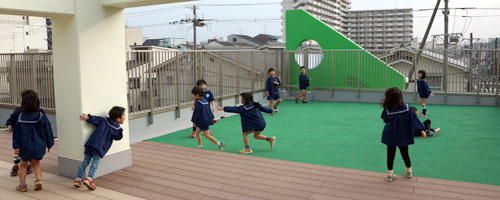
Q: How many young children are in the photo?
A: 11